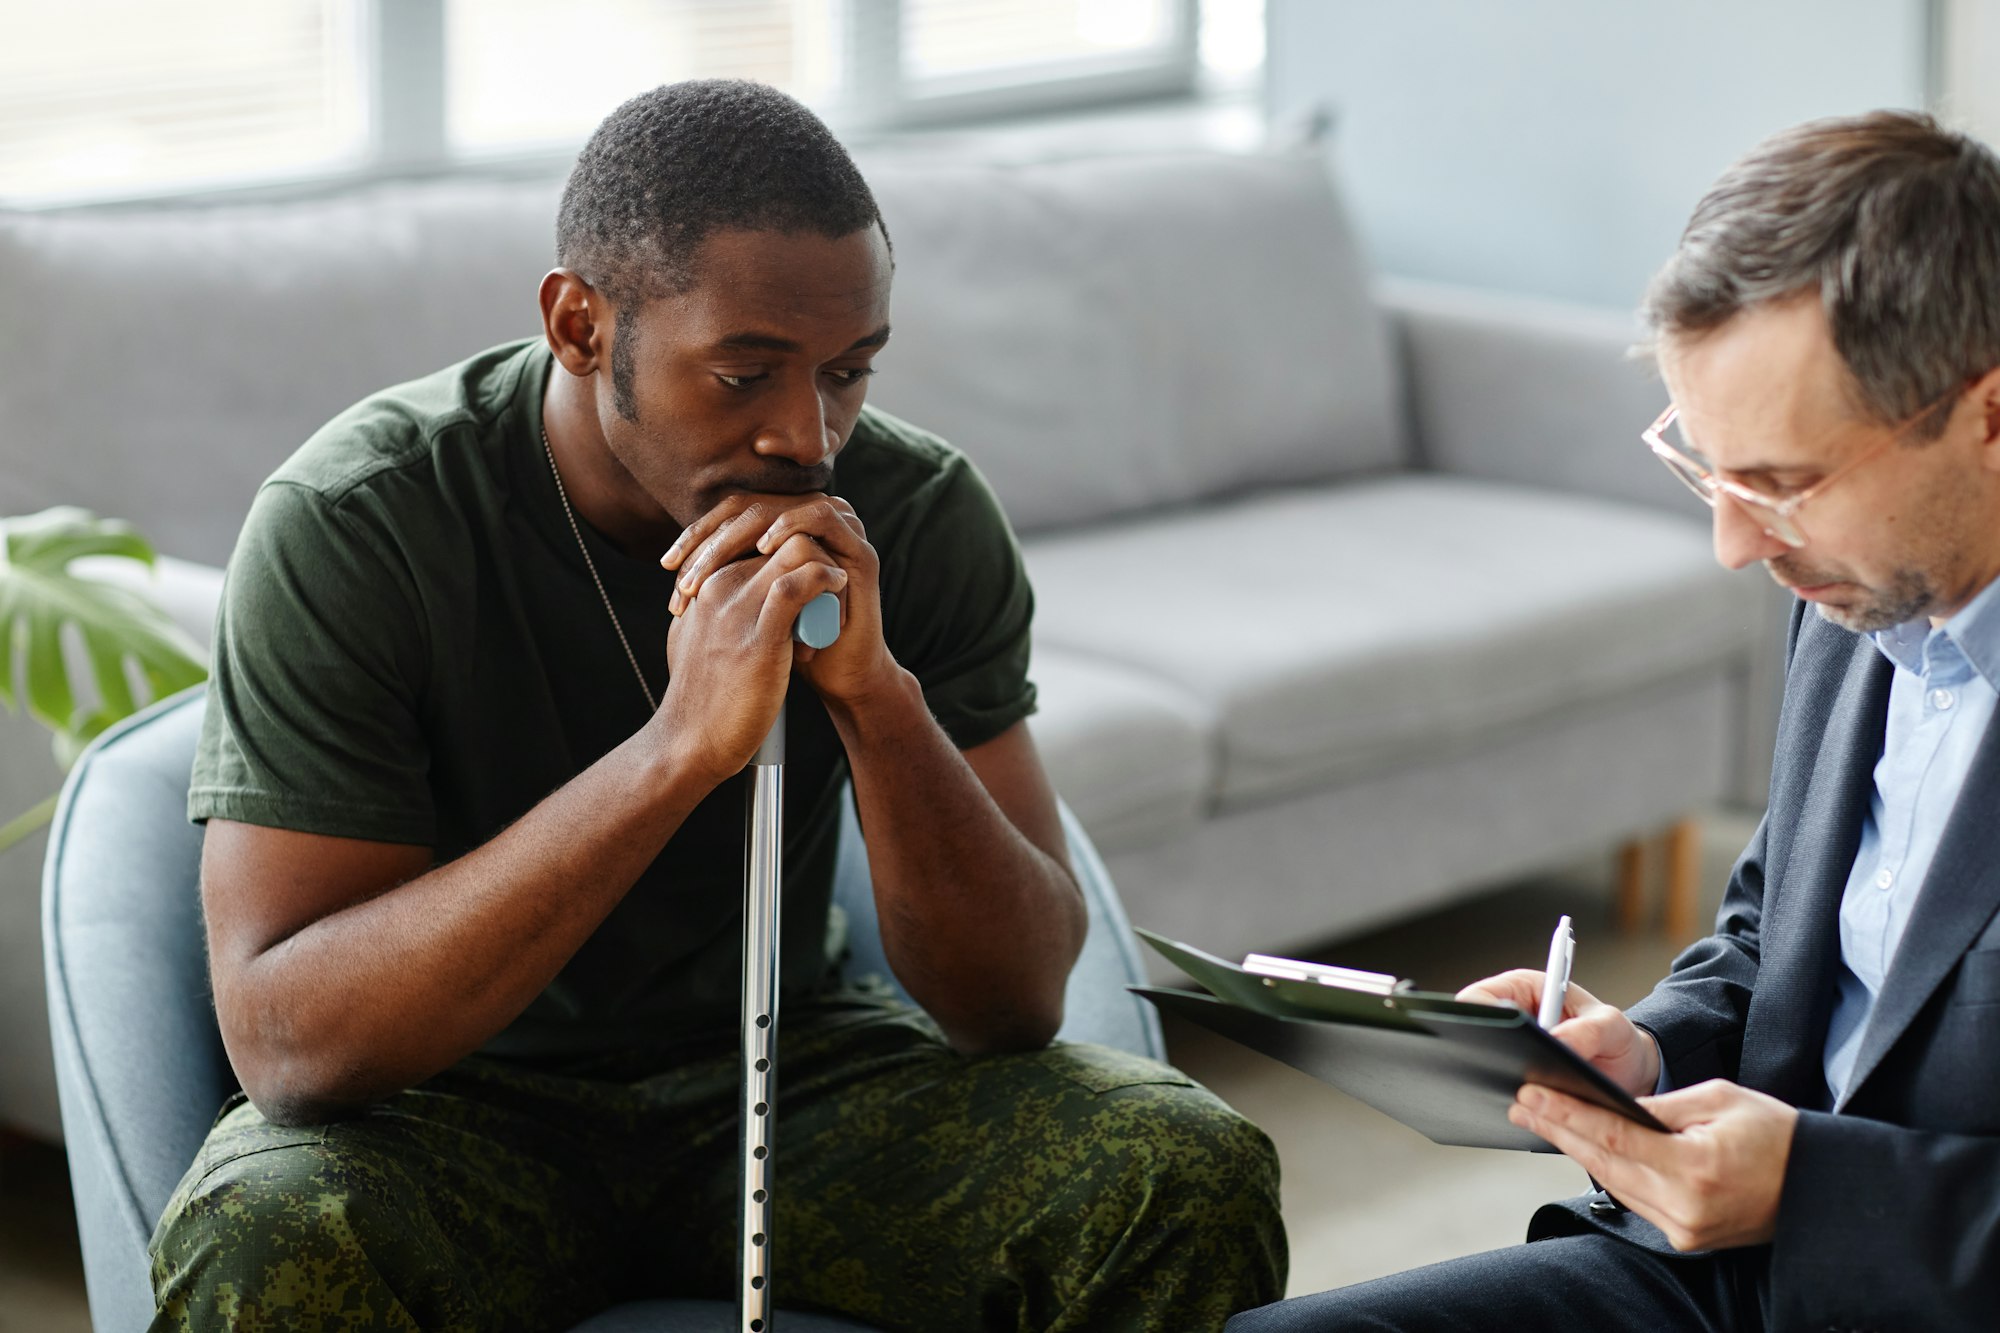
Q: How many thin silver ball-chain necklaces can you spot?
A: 1